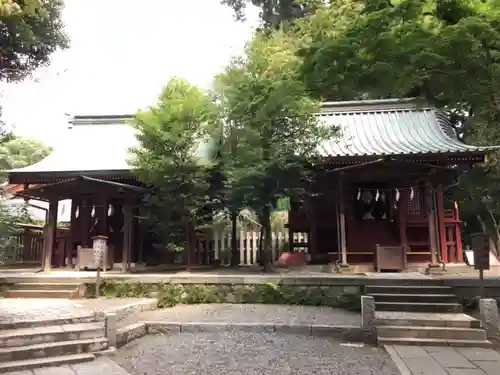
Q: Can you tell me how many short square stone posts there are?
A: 3